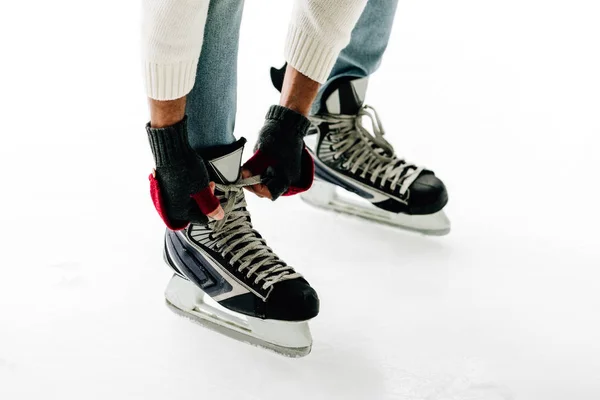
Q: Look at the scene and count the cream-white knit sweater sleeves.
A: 2